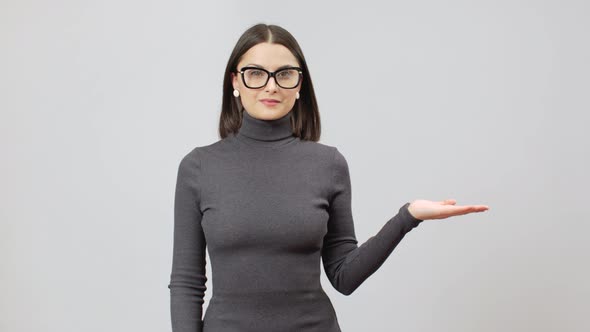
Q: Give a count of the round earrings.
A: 2